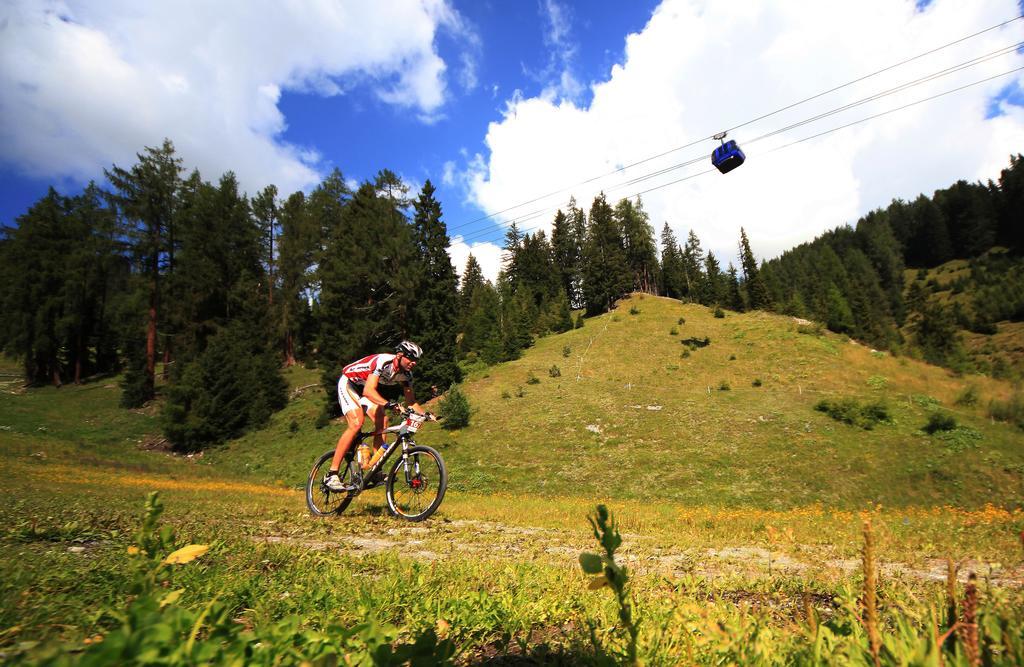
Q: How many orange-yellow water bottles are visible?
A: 2